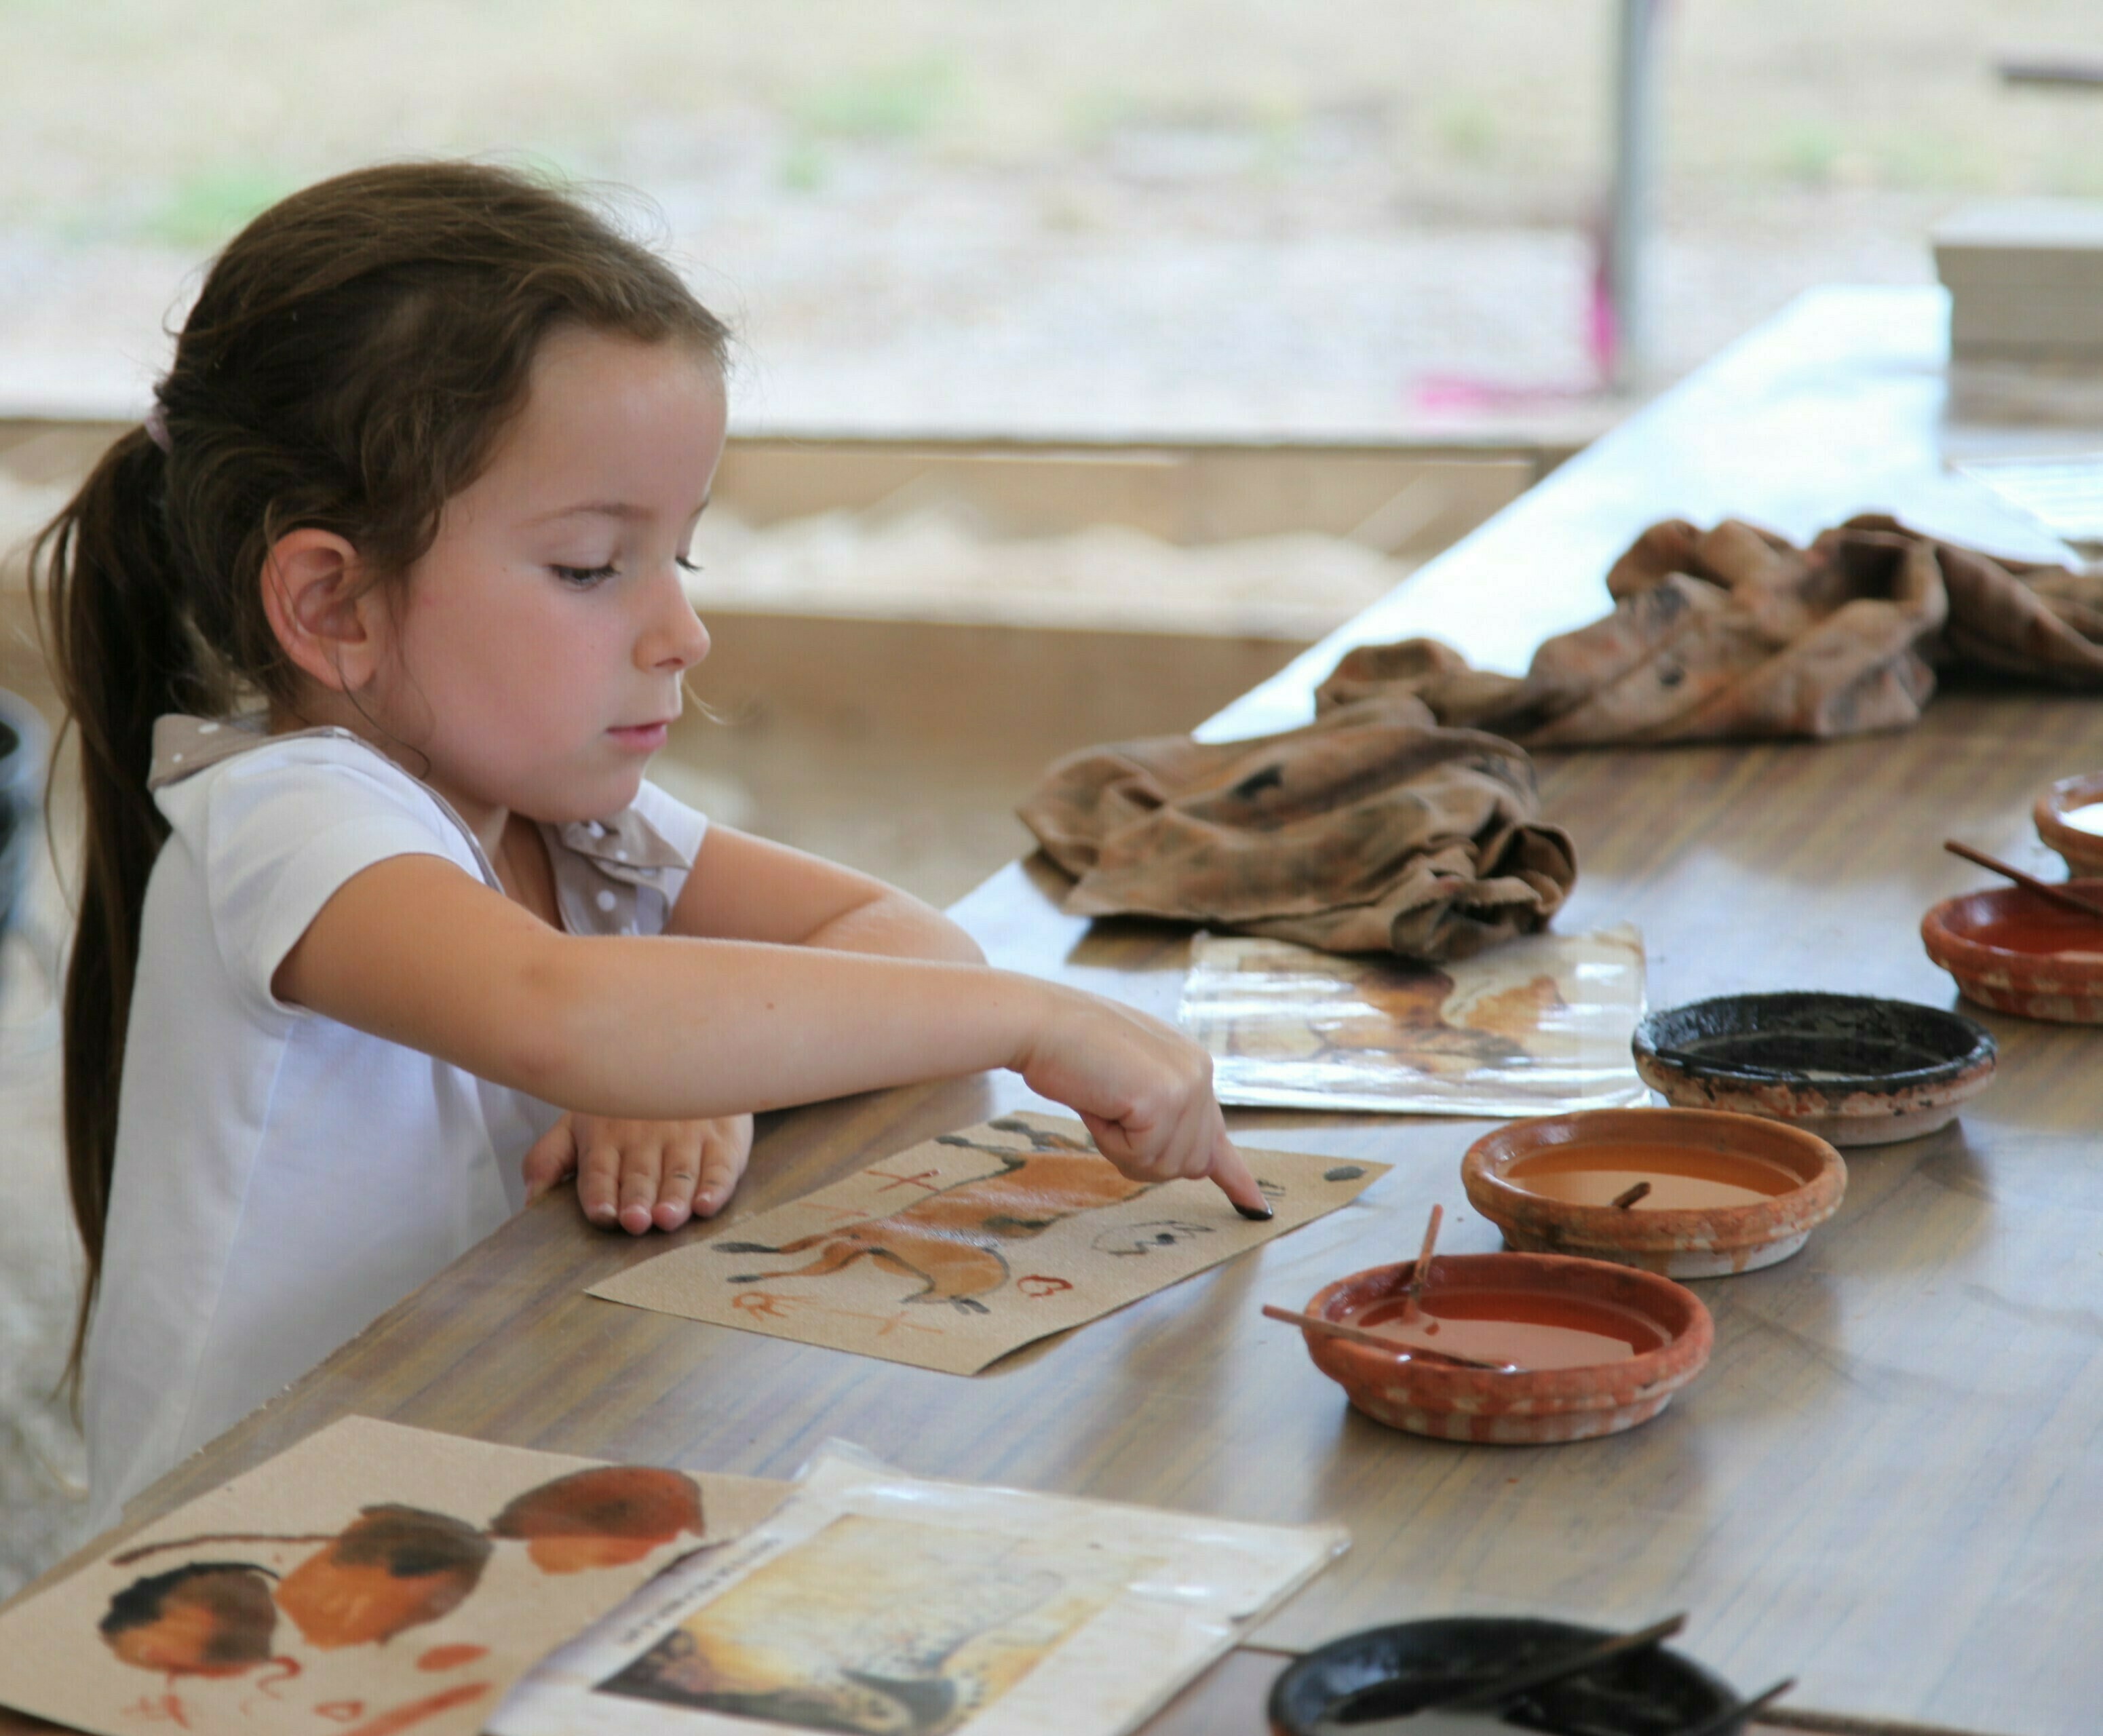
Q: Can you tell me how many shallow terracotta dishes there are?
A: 6